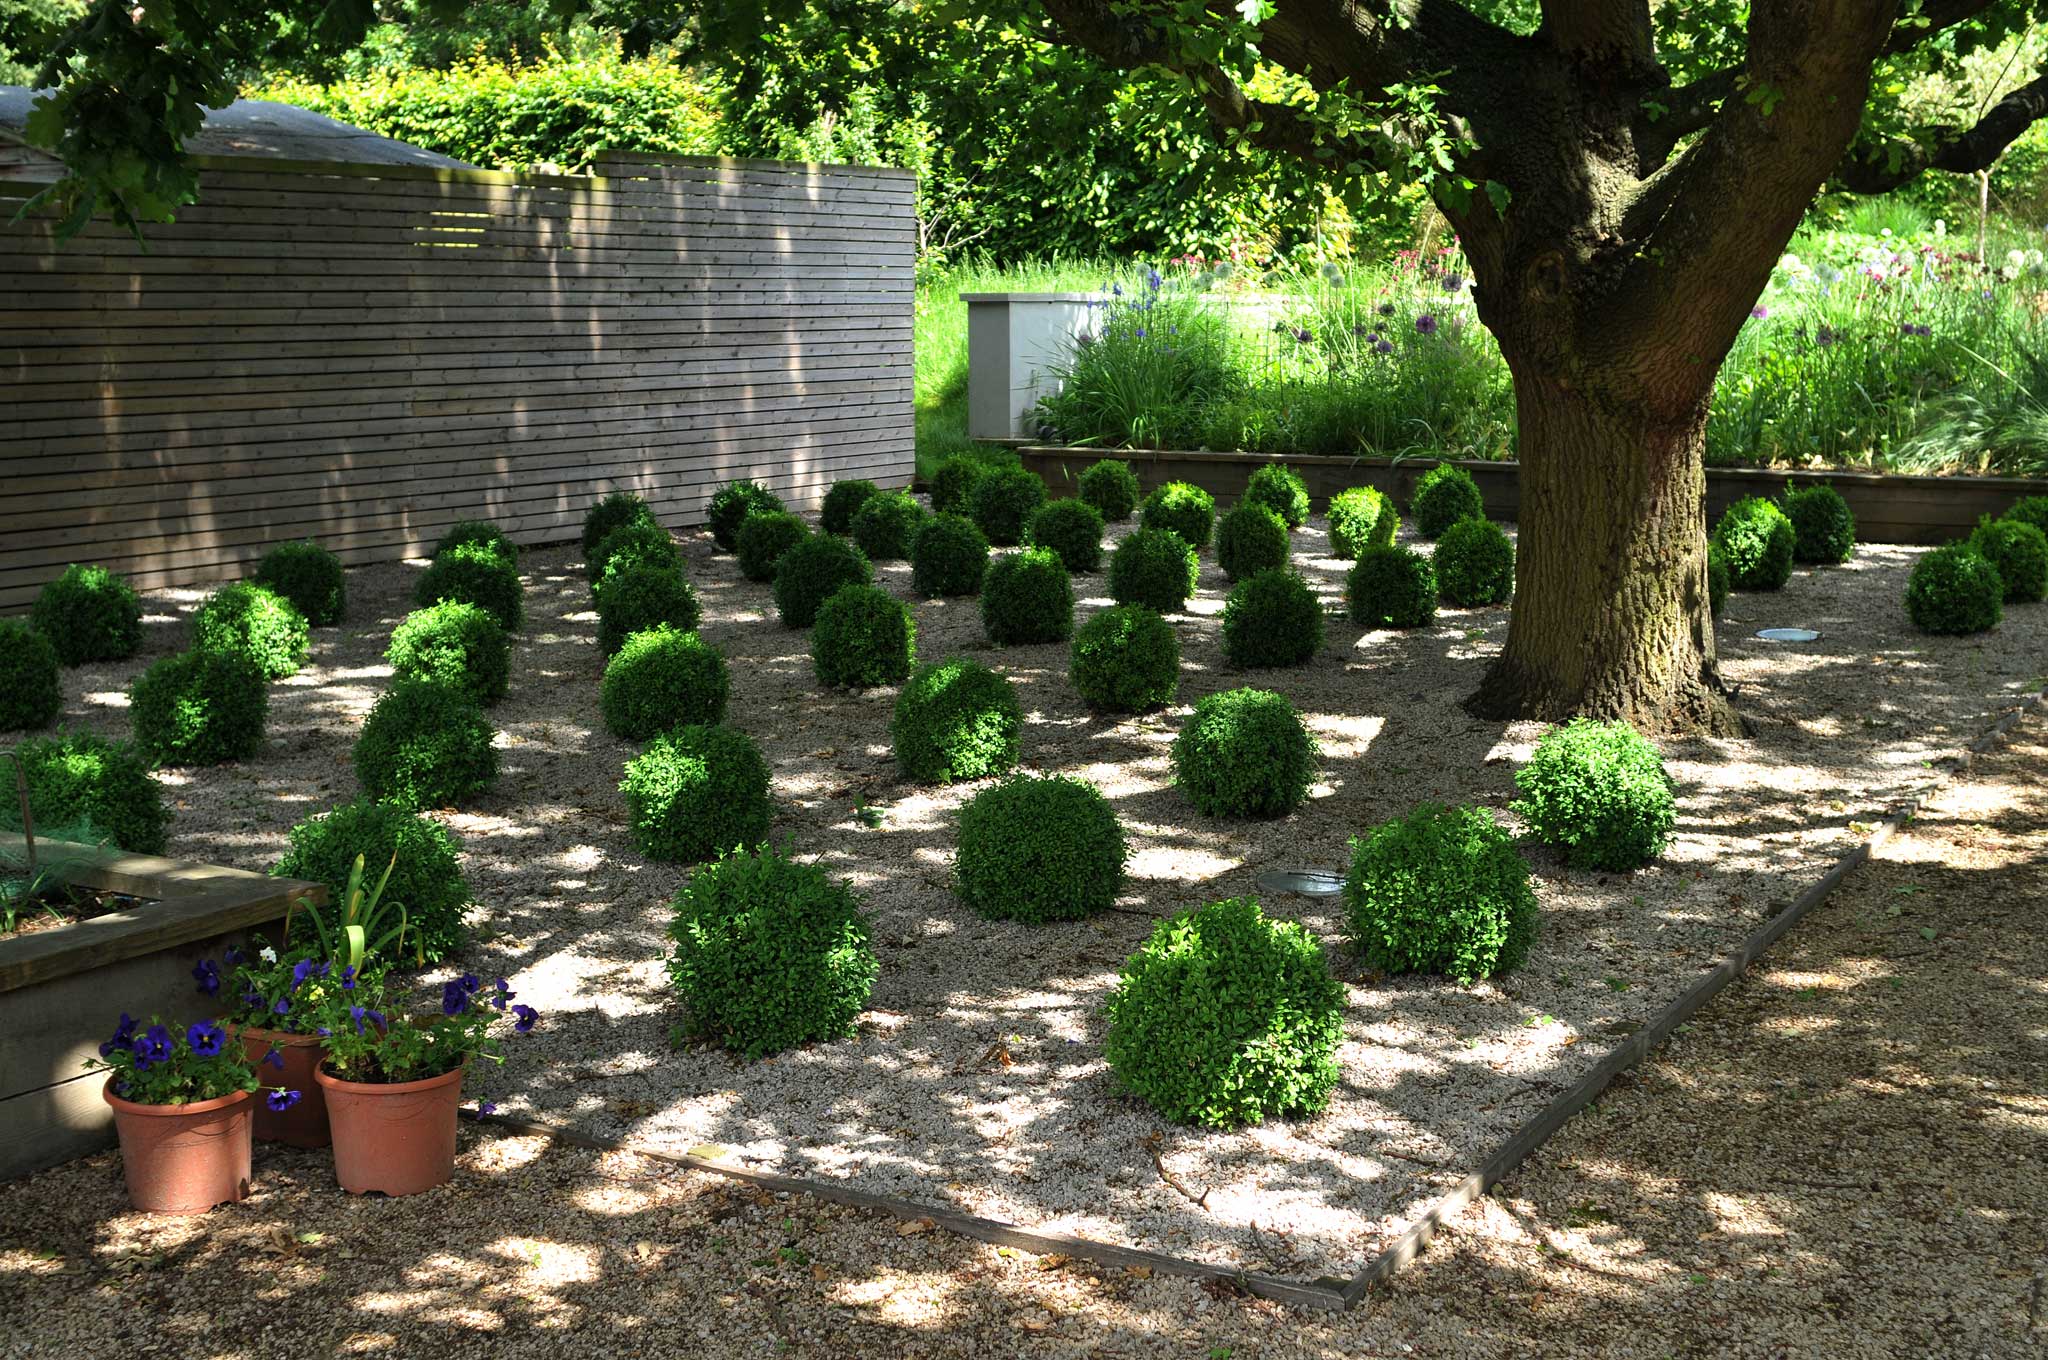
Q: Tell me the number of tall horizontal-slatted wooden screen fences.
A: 1